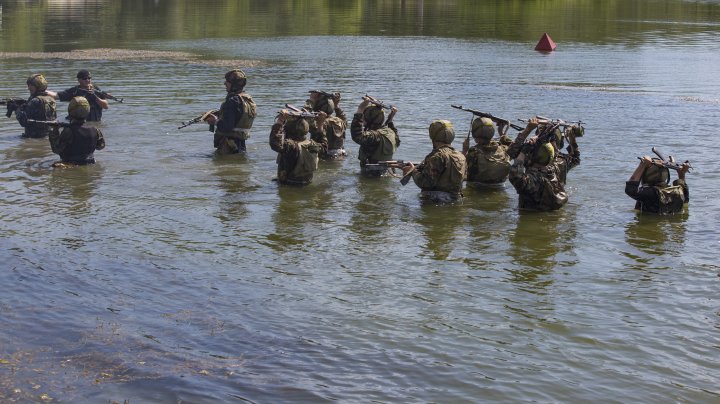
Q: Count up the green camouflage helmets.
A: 11